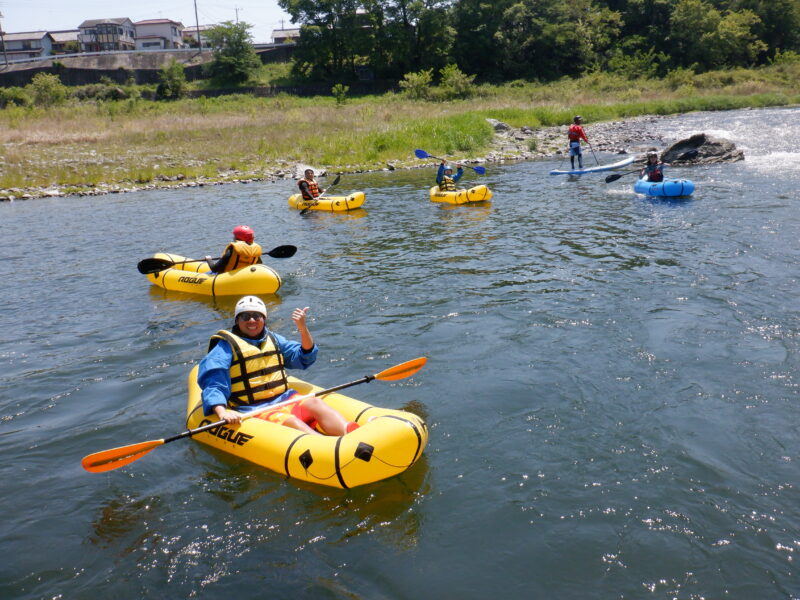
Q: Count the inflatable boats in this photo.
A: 5